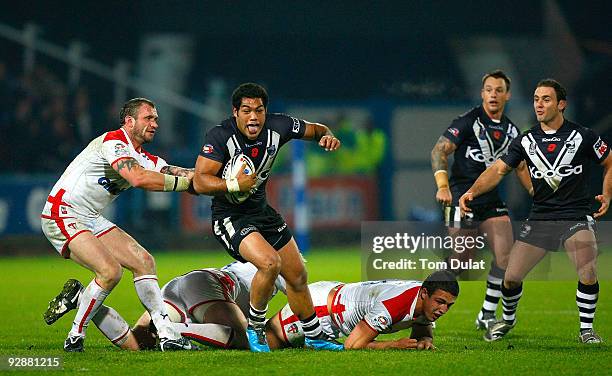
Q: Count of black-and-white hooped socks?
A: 5